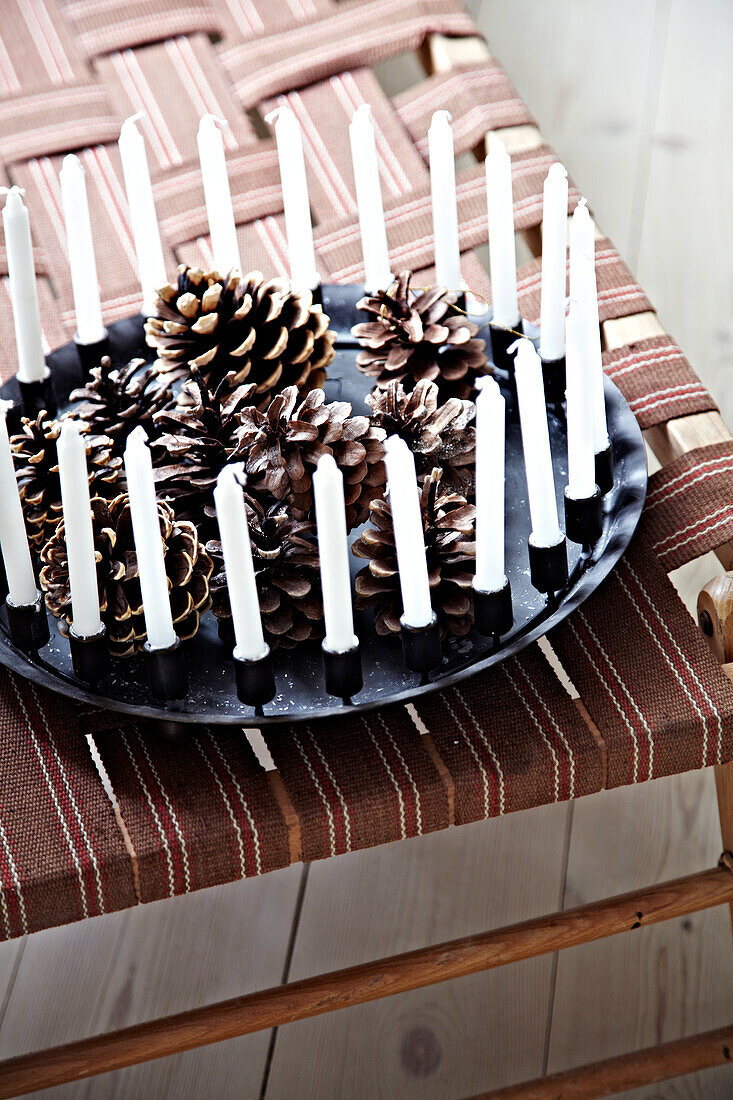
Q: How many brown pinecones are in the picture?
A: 10